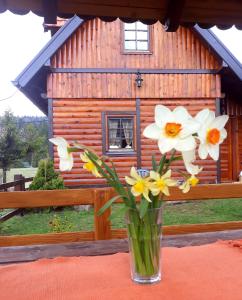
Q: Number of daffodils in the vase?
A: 8